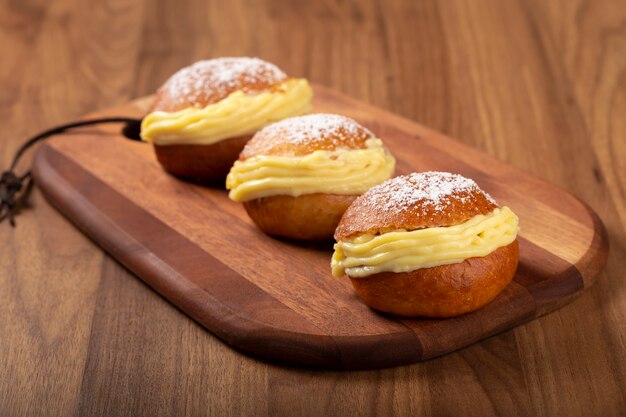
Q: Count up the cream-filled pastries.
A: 3